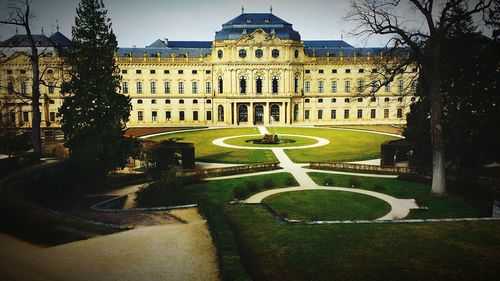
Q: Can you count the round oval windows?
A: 5